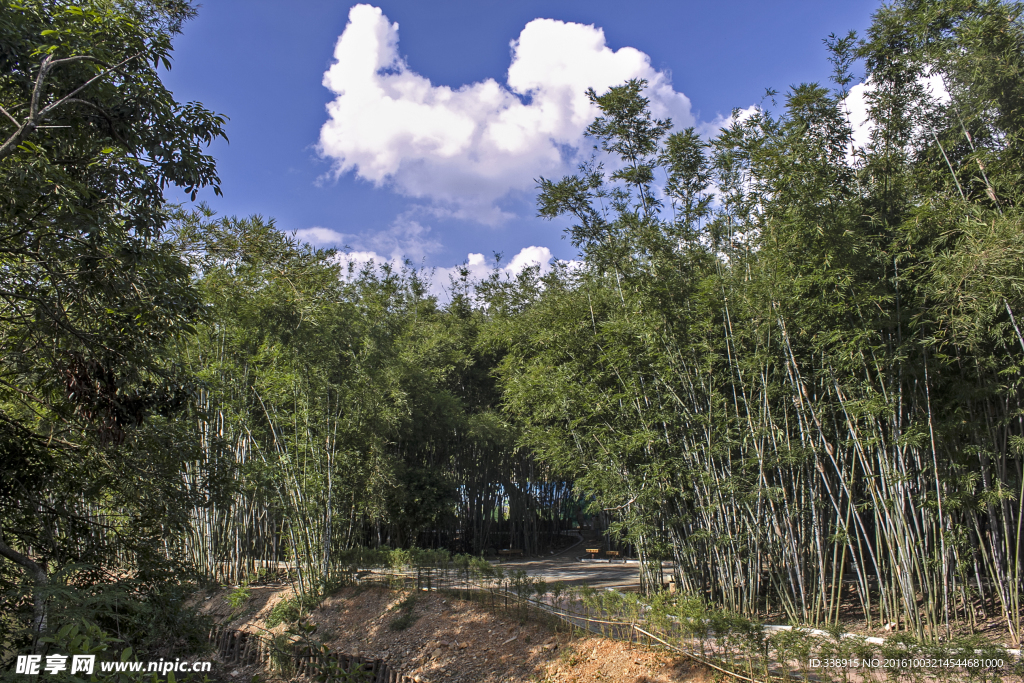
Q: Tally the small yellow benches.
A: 2